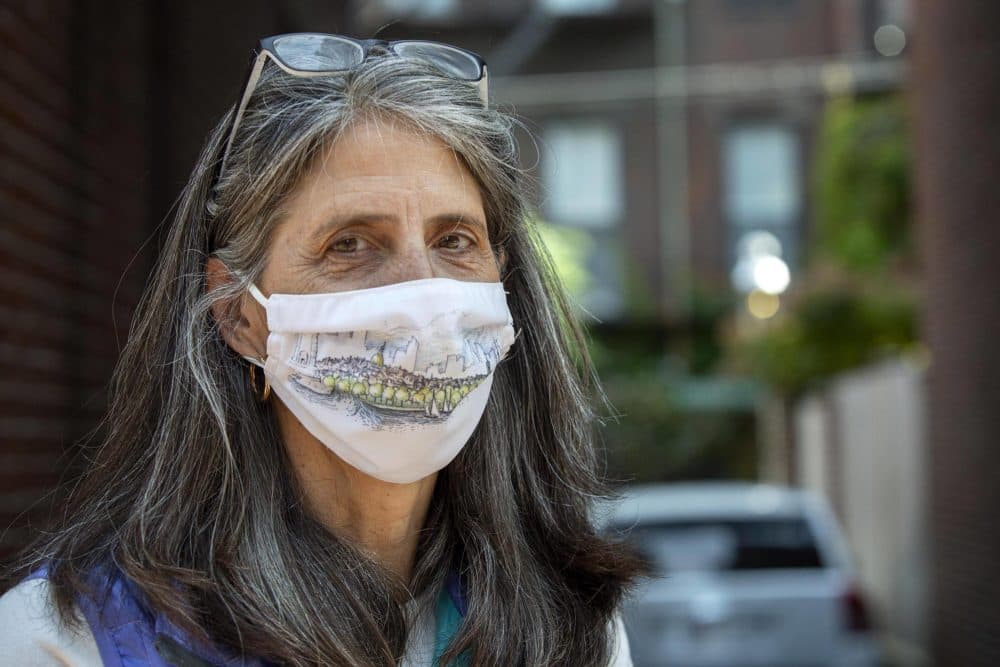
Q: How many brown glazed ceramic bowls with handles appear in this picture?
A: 0